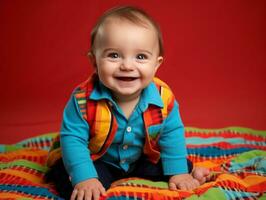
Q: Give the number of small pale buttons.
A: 3